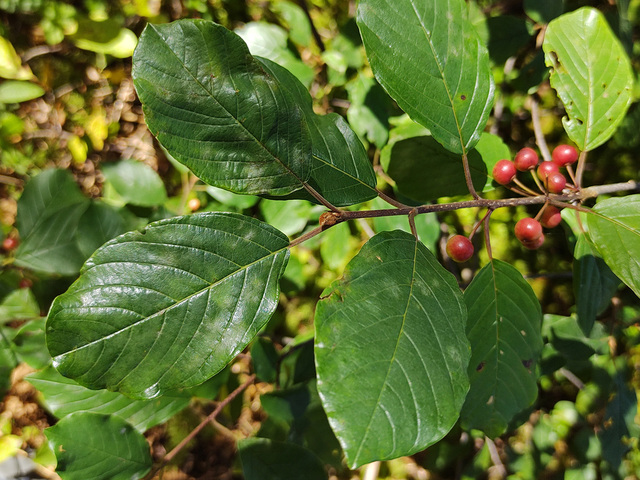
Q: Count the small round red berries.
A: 9